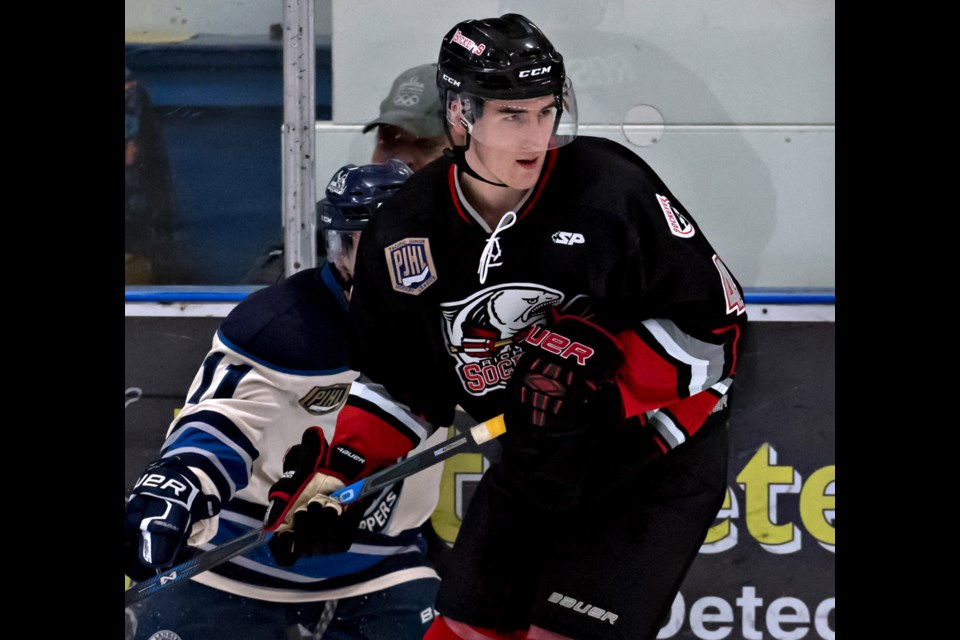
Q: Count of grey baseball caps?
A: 1